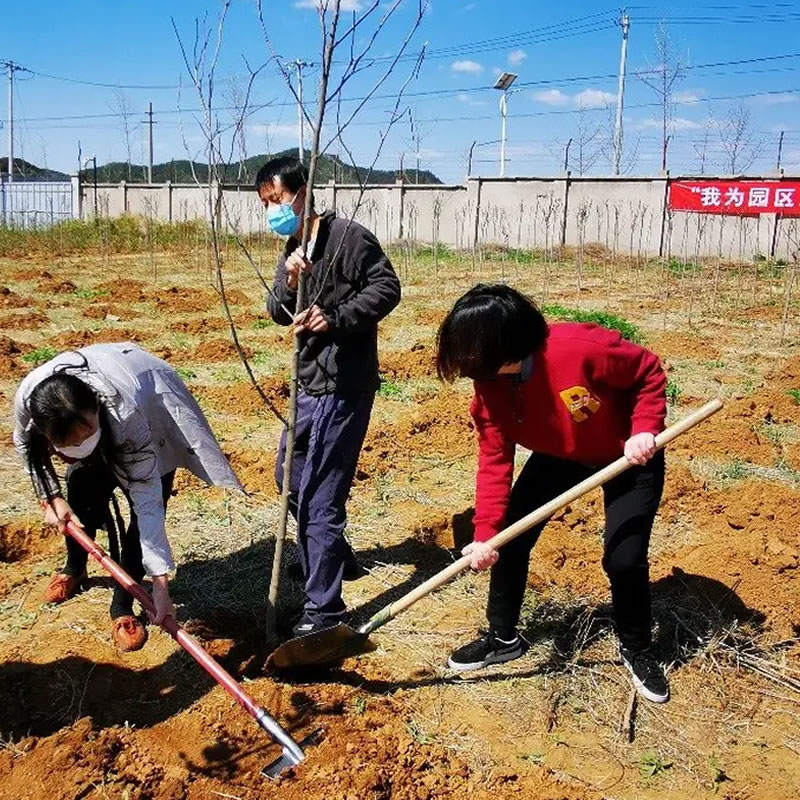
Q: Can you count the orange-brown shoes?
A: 2